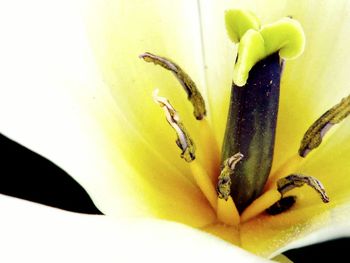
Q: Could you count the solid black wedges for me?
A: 2